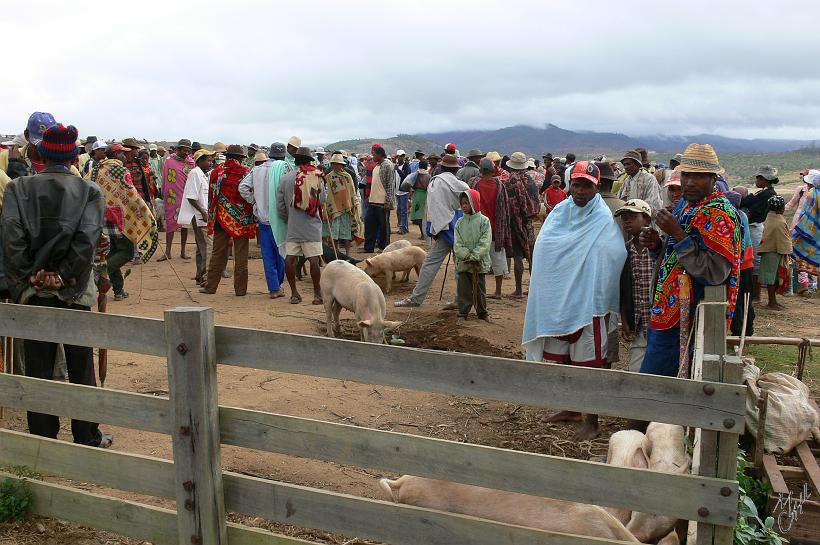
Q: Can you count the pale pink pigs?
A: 6